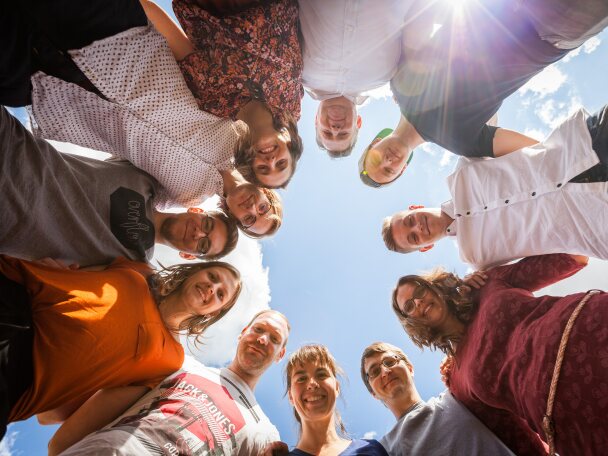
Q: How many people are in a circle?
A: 11